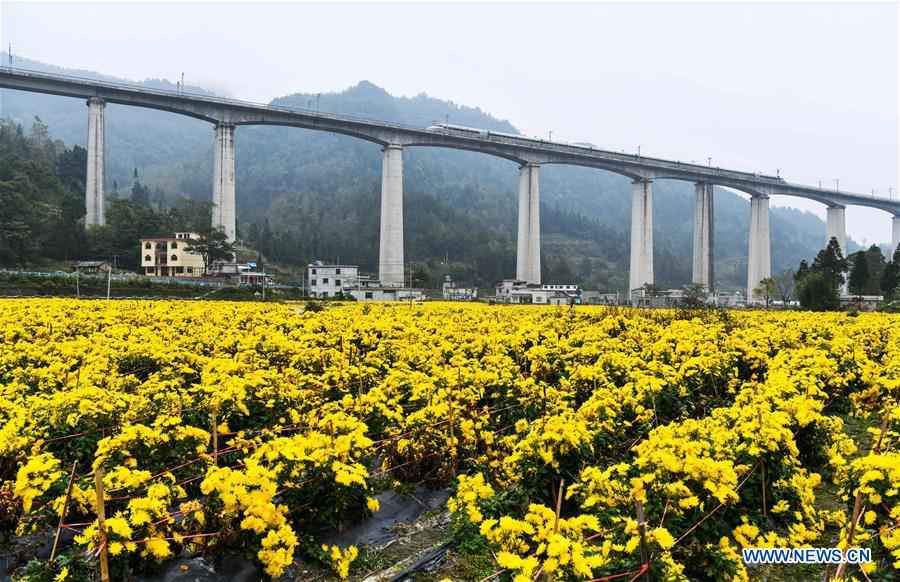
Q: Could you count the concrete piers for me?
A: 9